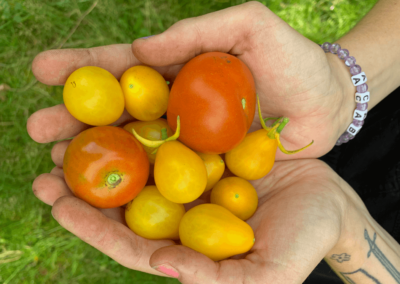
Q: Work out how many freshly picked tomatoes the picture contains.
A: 11